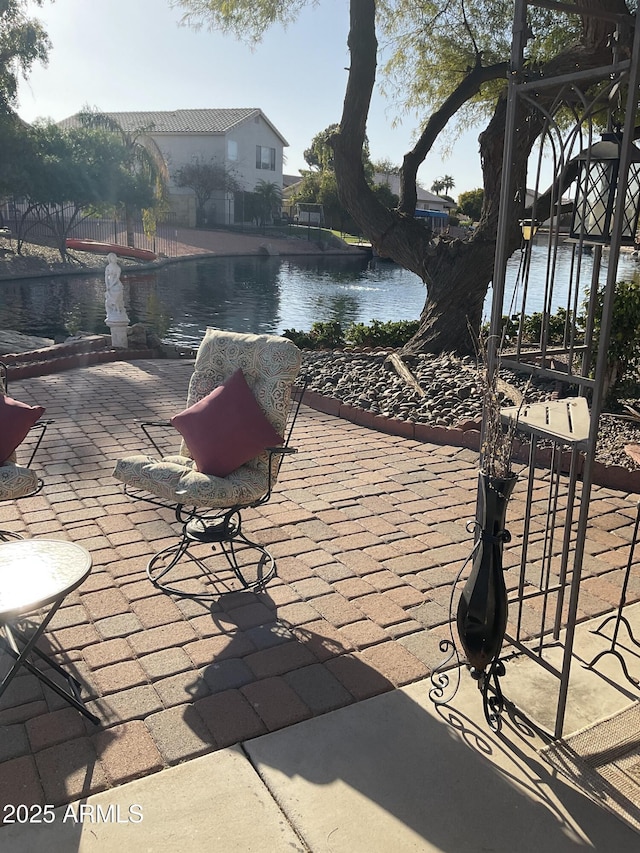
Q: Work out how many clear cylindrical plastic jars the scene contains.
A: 0